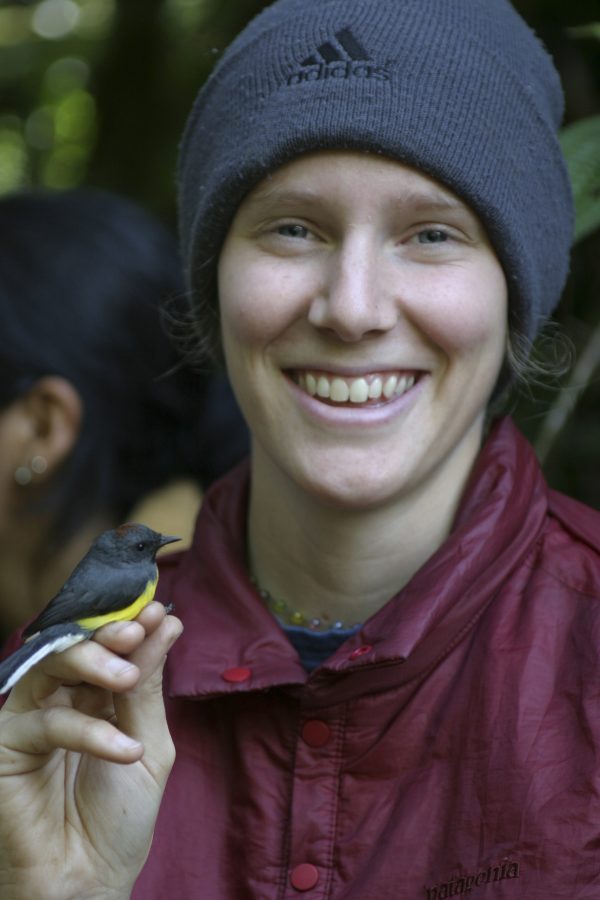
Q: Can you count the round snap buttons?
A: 4